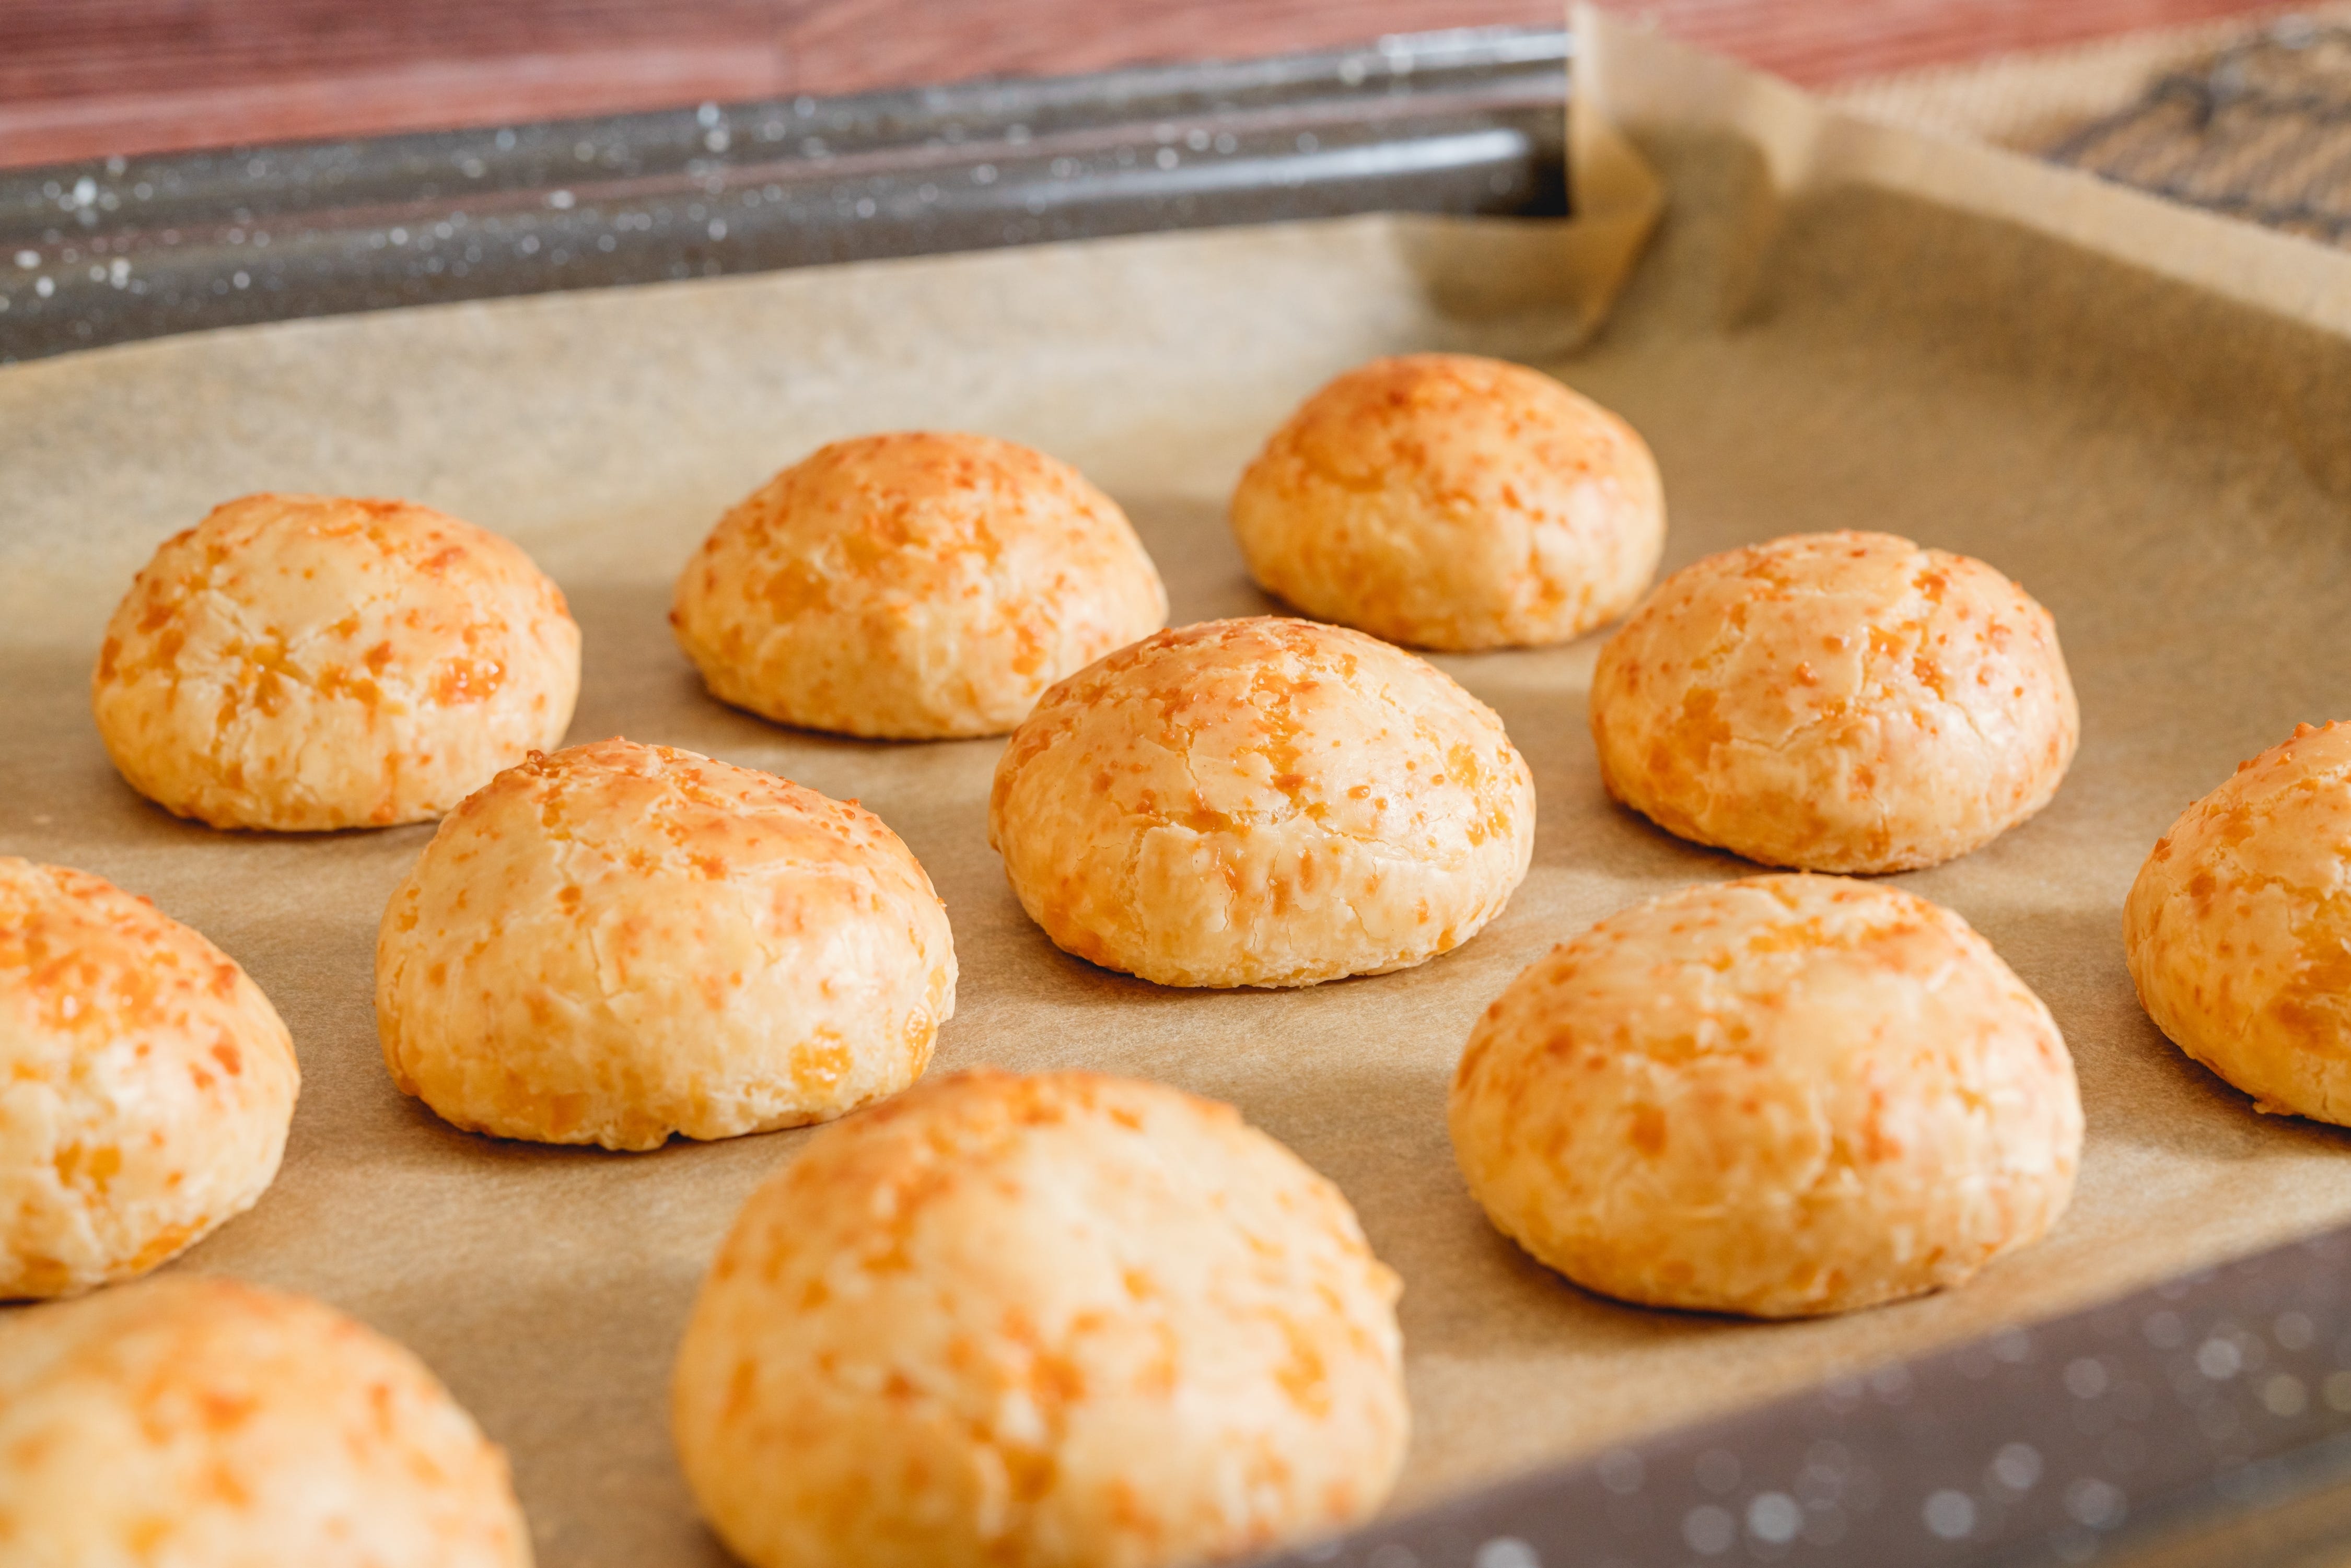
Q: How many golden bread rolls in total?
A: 11